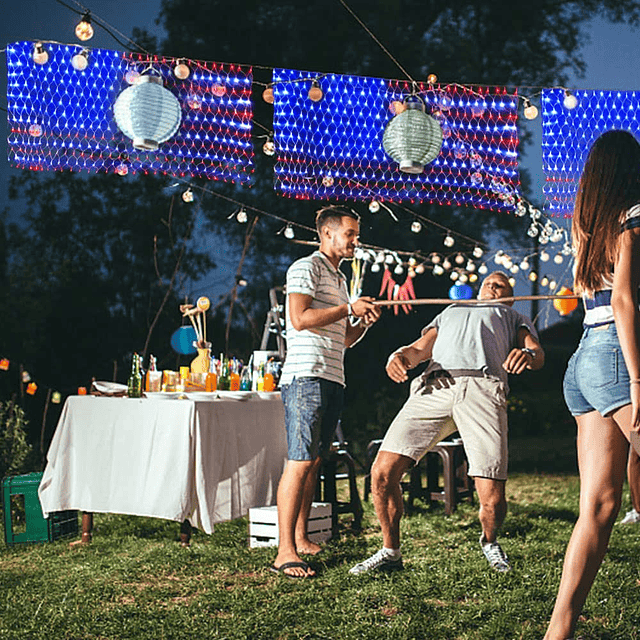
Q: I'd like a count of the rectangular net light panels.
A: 3